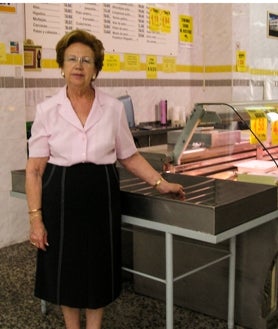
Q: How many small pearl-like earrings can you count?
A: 2